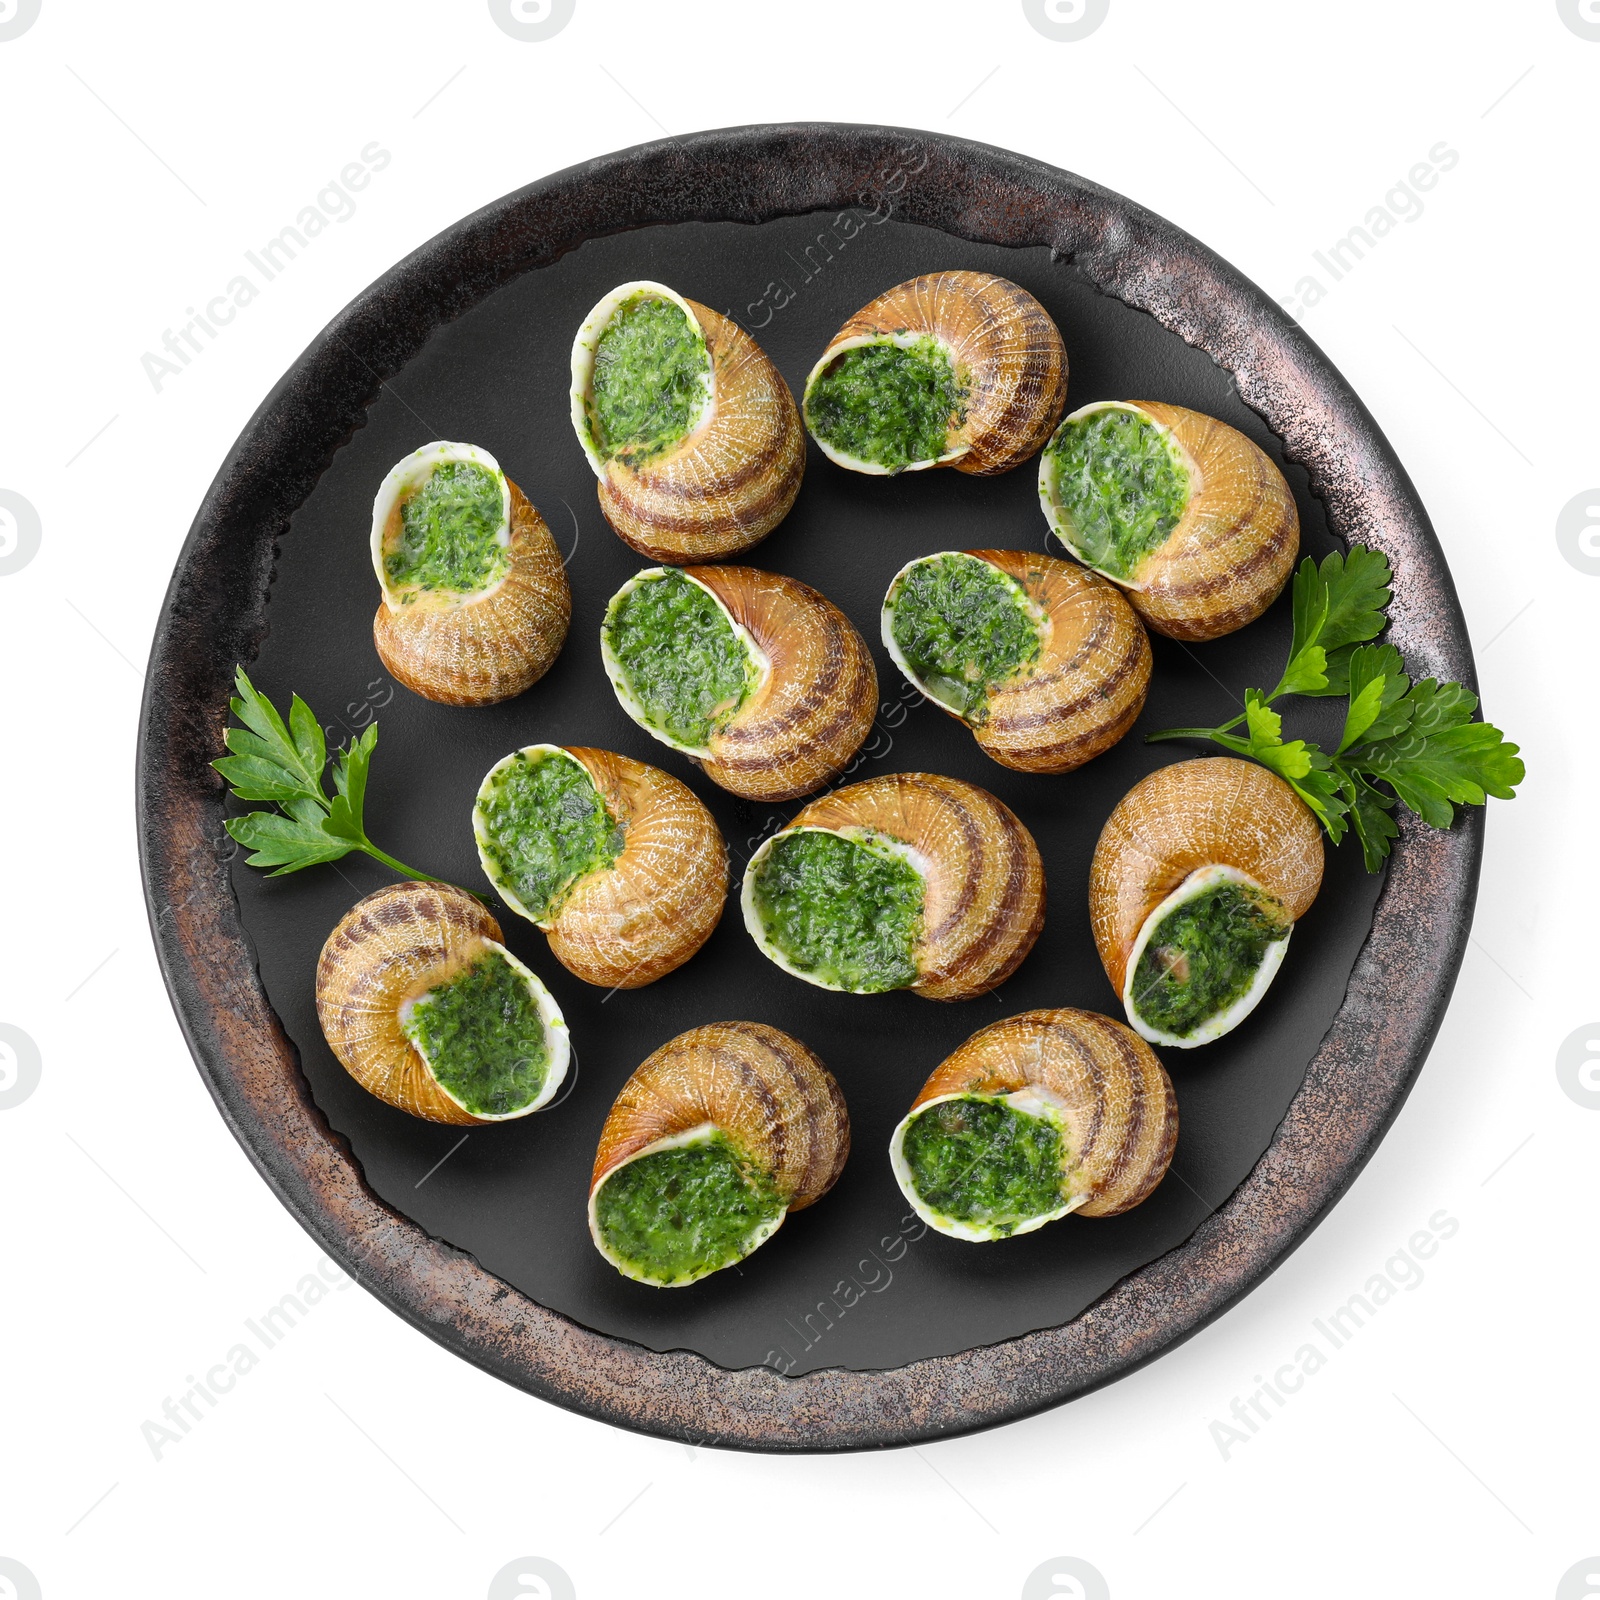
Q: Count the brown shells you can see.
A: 12